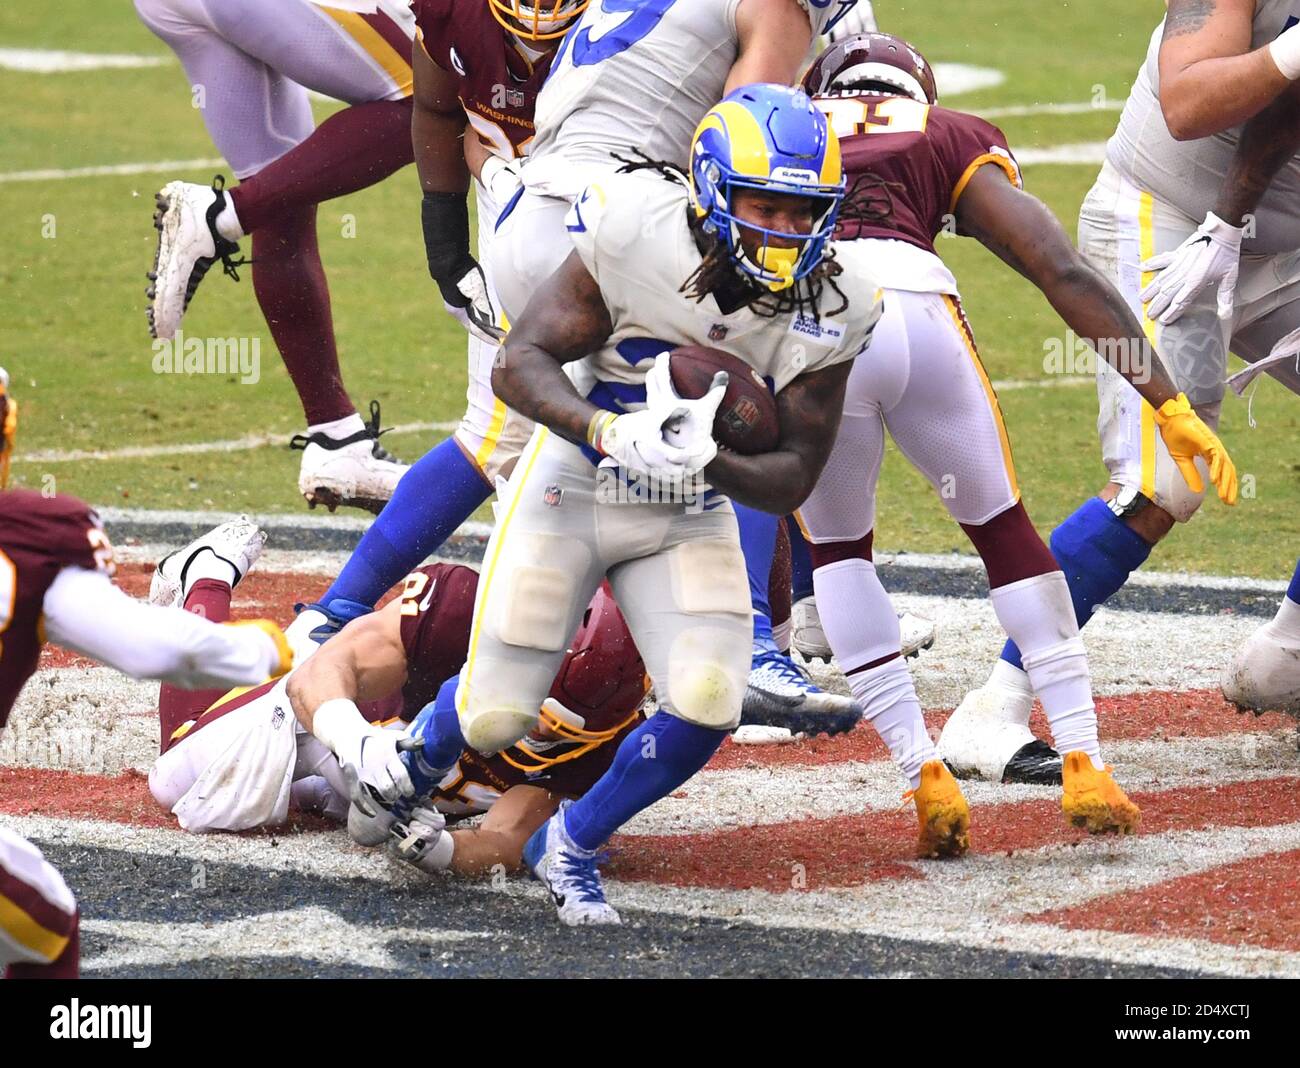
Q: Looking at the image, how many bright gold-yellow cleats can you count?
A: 2